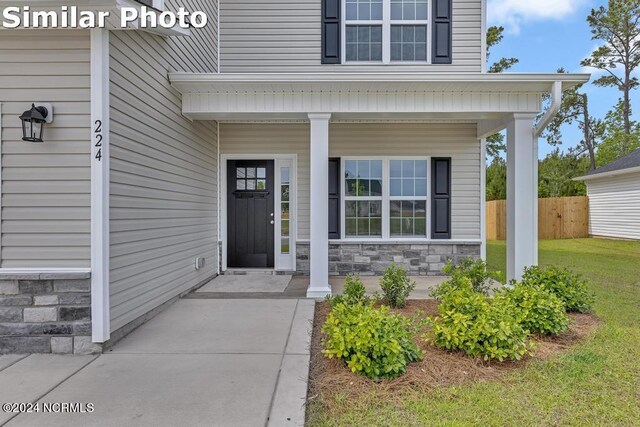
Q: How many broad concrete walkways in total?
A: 1